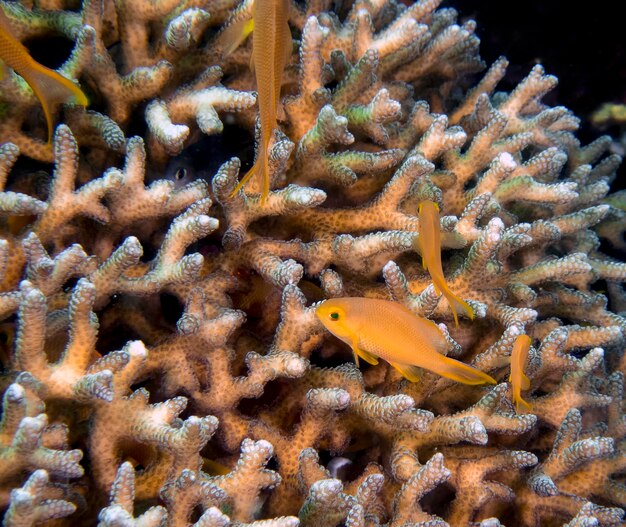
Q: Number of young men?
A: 0